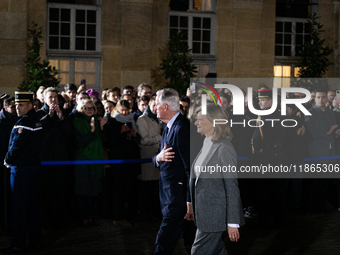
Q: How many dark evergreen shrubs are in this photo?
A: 3